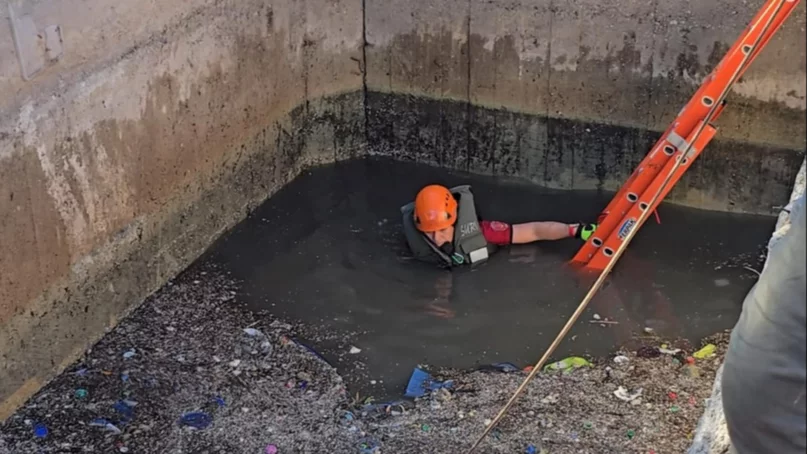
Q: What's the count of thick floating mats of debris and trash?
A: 1